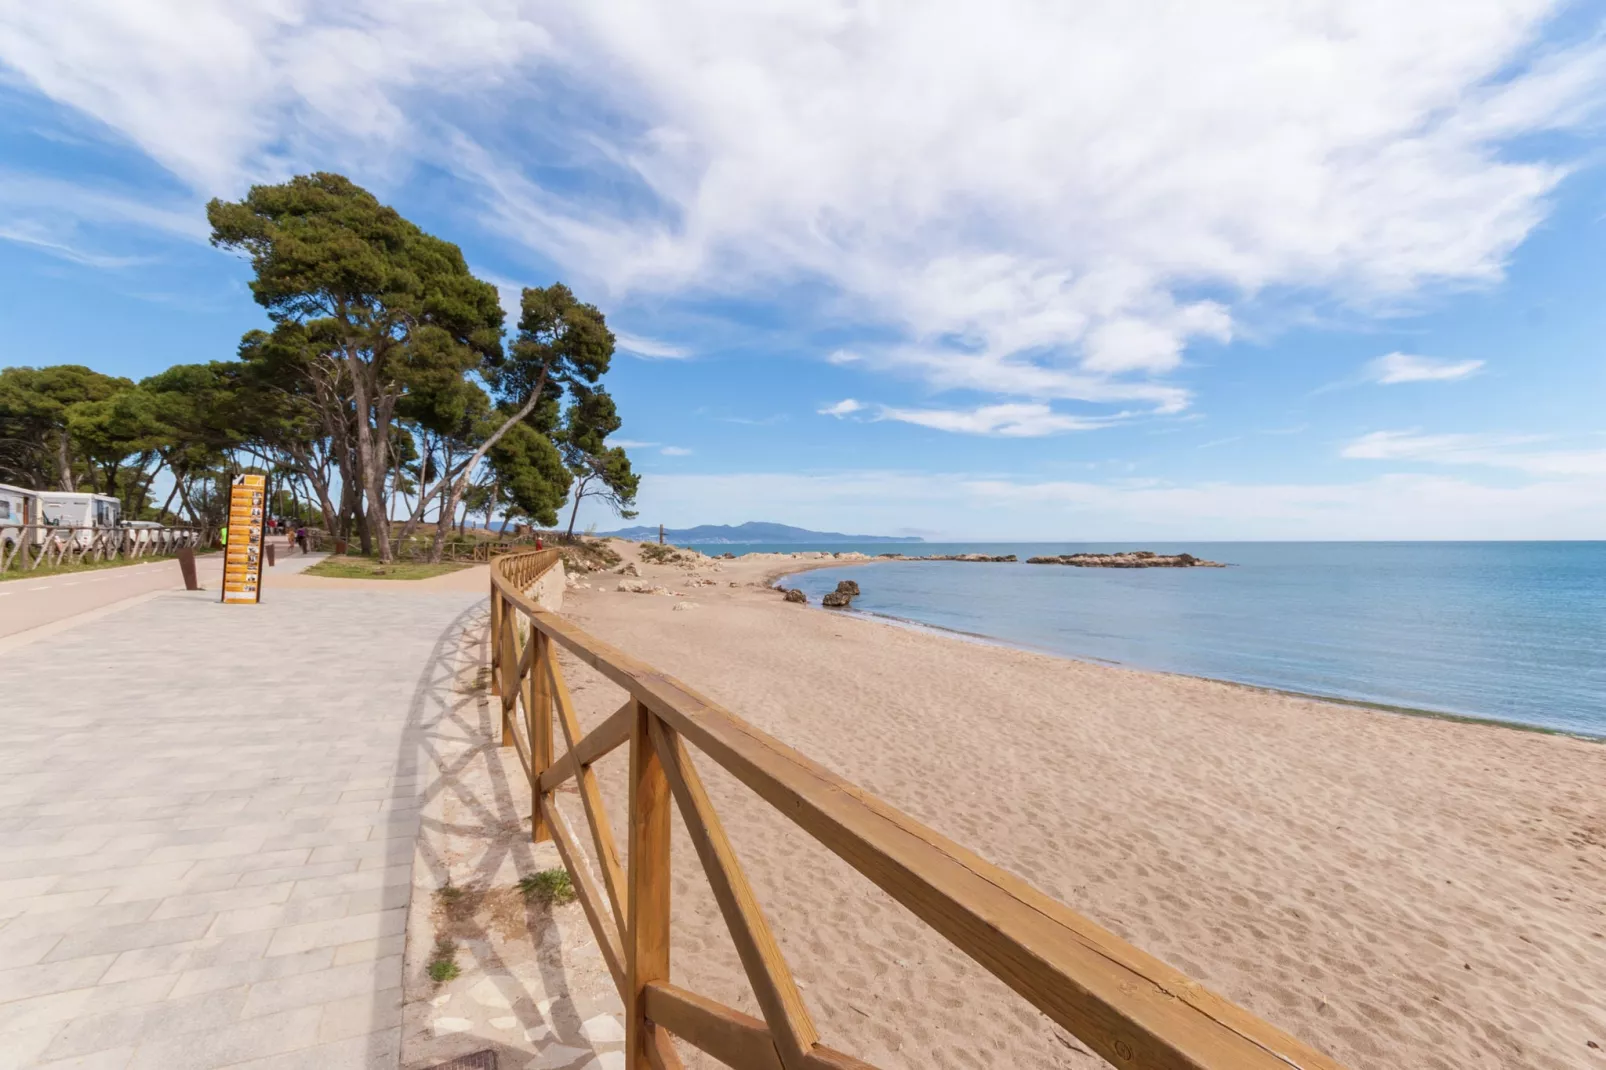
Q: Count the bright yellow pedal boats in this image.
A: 0